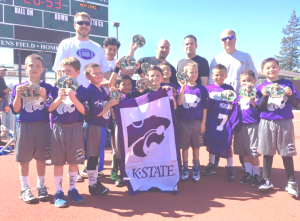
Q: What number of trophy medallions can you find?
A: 11